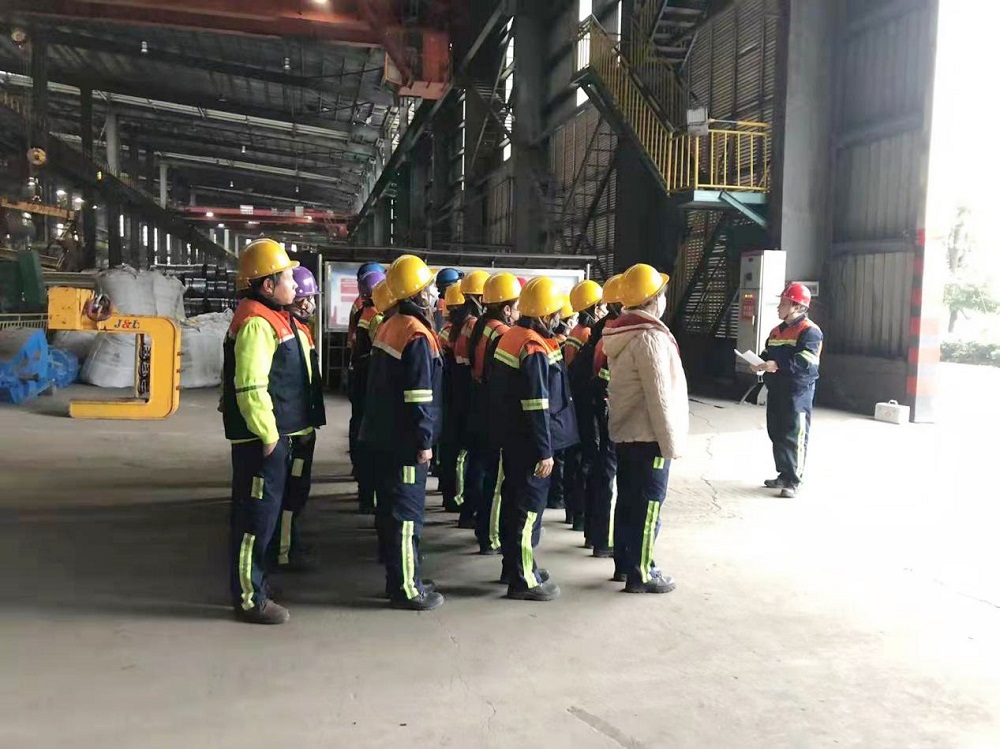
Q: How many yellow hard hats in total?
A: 11